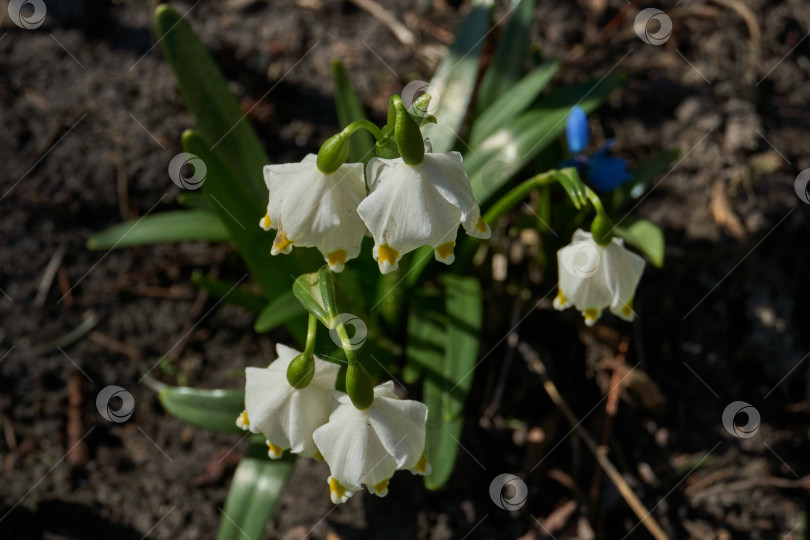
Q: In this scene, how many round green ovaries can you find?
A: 5